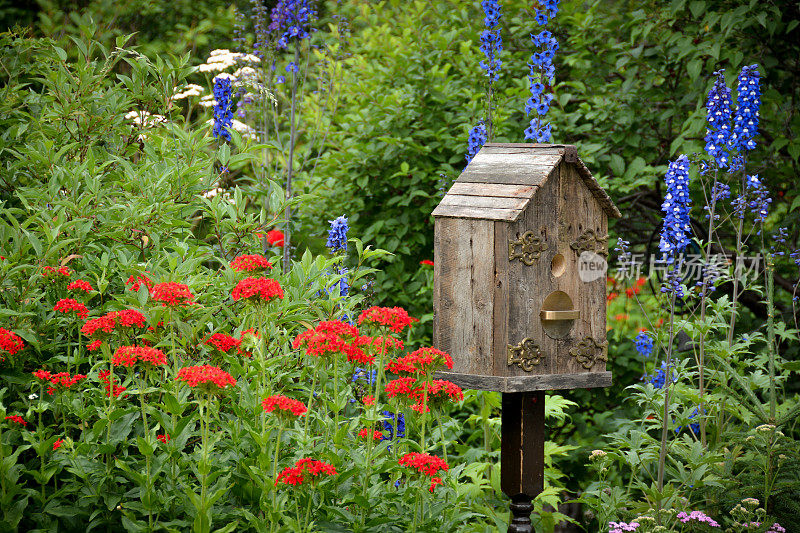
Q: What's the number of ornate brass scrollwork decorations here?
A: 4